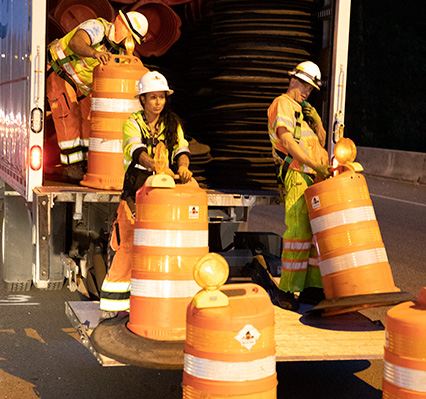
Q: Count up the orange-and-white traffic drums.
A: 5